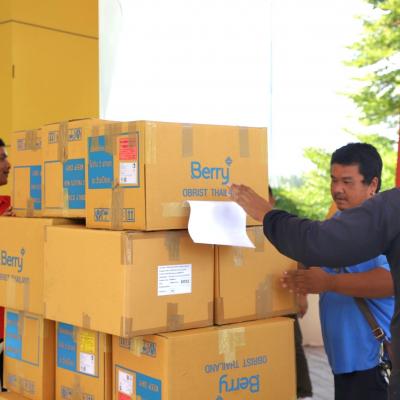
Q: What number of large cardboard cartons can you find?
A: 9